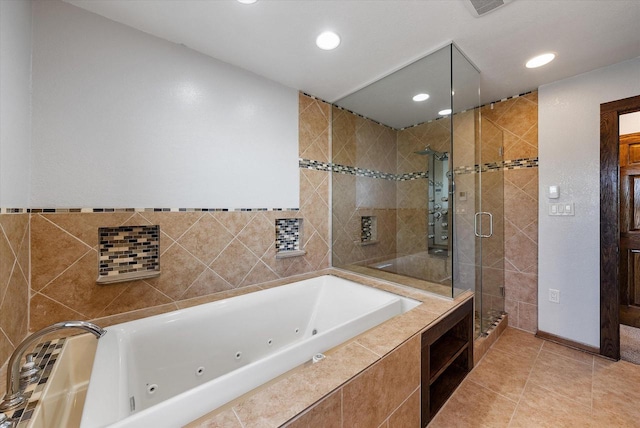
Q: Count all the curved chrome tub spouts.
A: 1